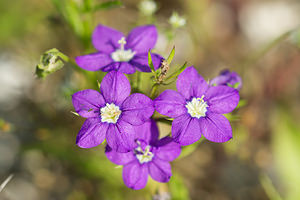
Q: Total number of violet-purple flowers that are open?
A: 4